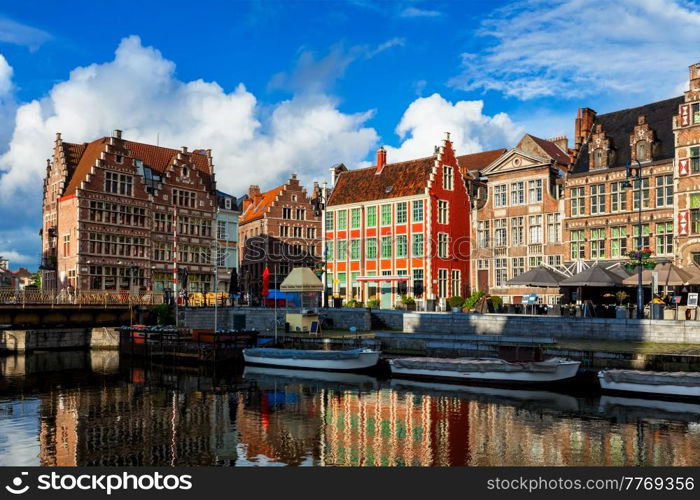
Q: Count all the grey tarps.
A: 3